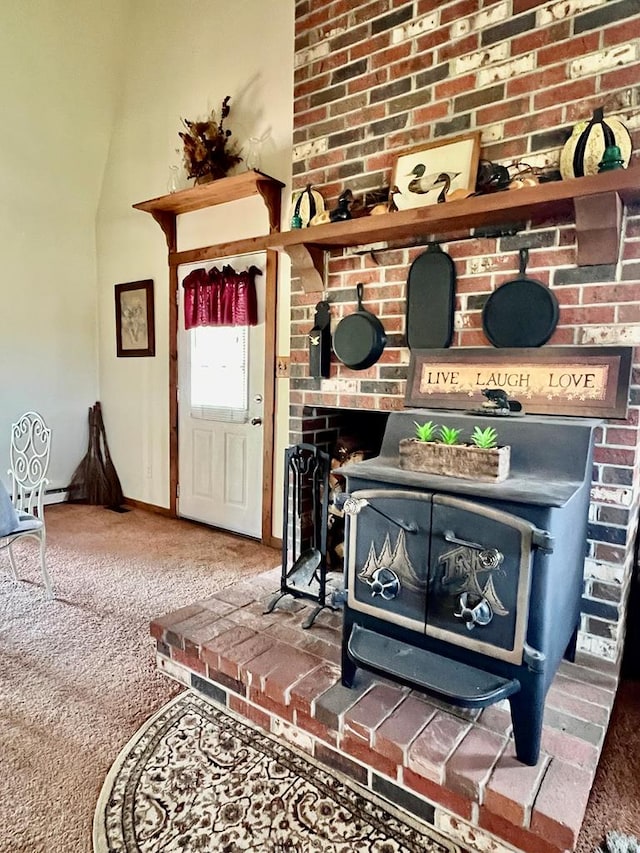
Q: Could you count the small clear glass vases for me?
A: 2